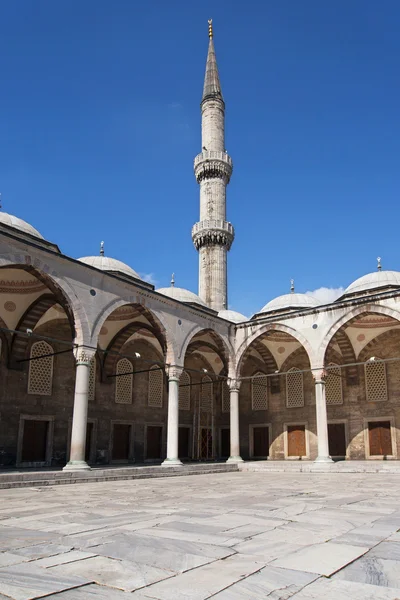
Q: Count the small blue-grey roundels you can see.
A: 3